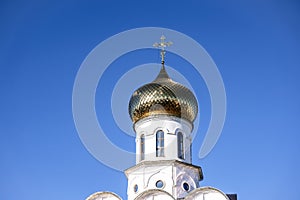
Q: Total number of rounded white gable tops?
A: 3